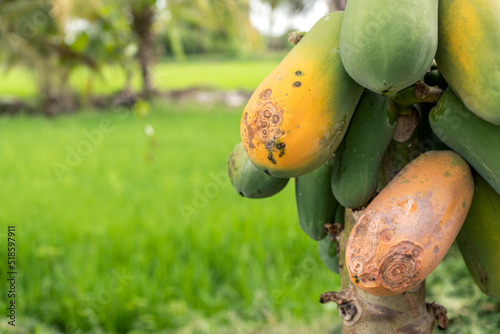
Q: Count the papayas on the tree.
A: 10